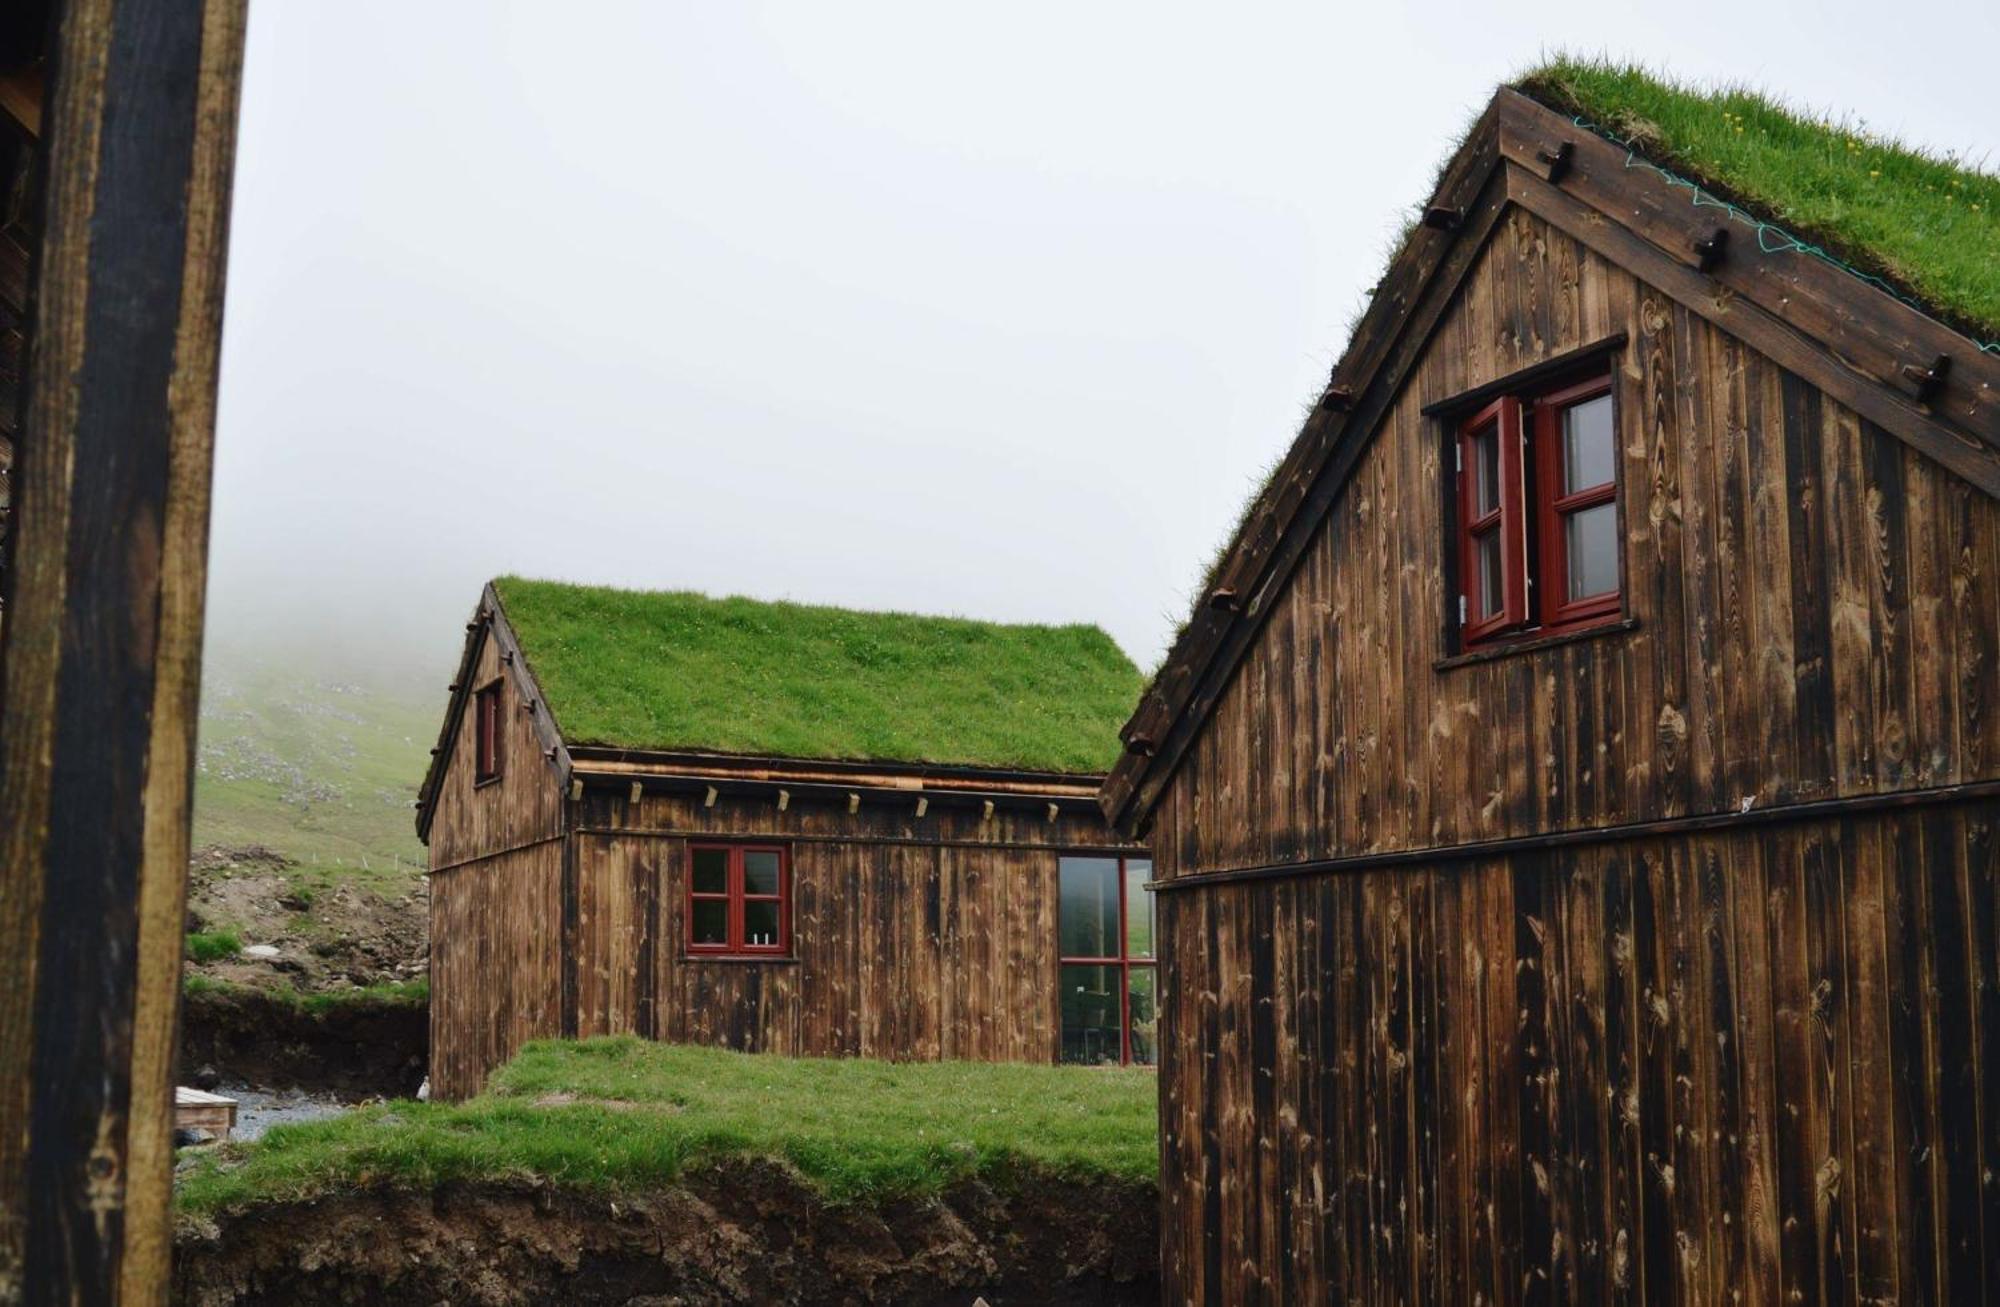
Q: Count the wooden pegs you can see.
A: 15